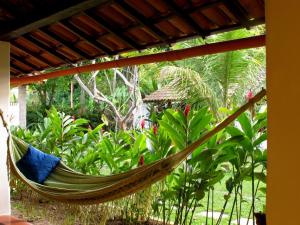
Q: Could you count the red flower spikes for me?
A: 5